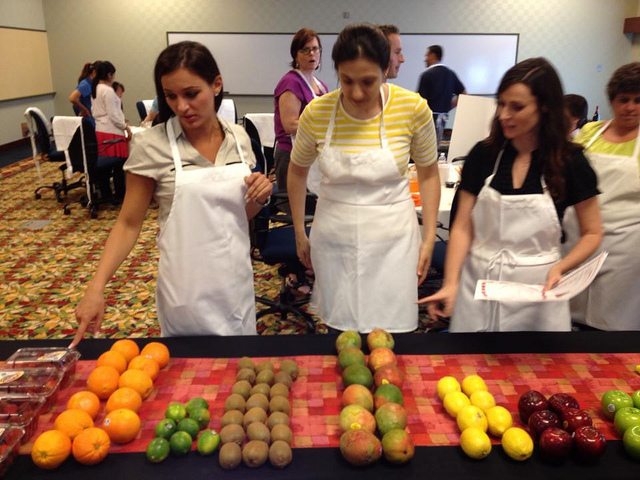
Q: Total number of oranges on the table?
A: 12